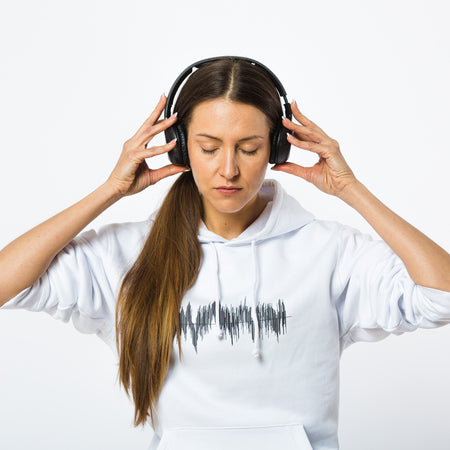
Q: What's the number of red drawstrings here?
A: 0